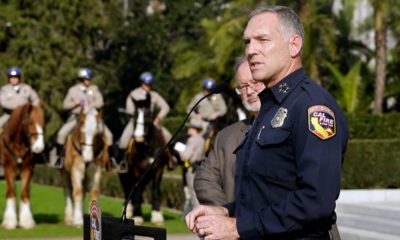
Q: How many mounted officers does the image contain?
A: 4